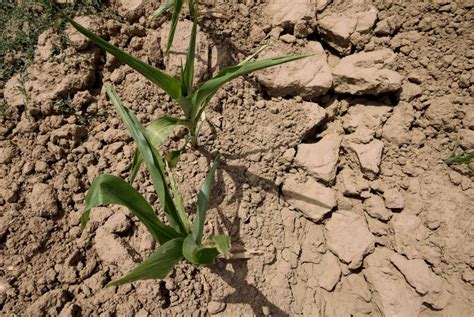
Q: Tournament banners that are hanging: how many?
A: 0